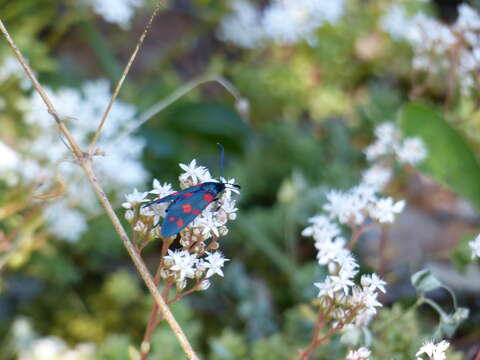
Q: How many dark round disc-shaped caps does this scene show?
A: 0